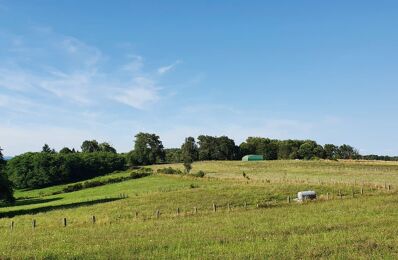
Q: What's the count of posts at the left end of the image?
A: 4